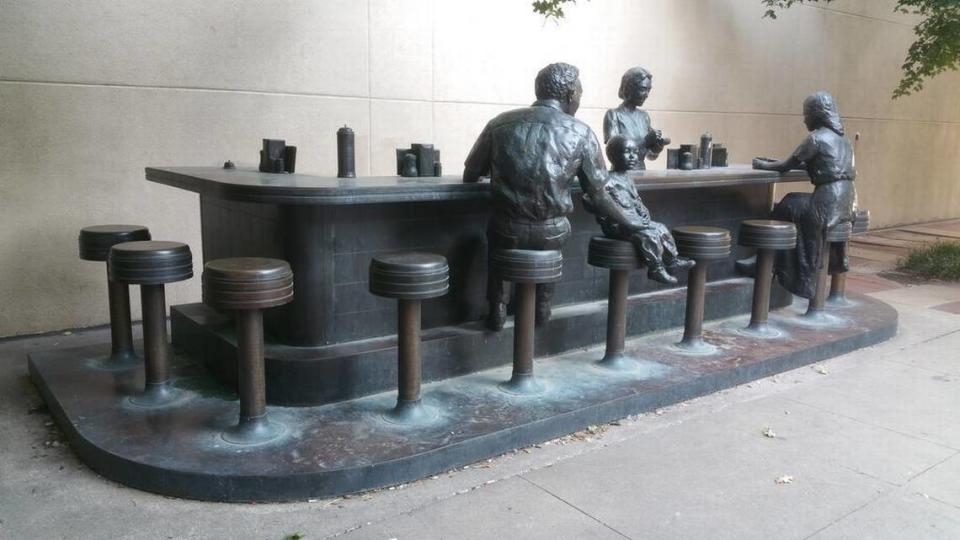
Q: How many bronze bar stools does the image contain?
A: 10